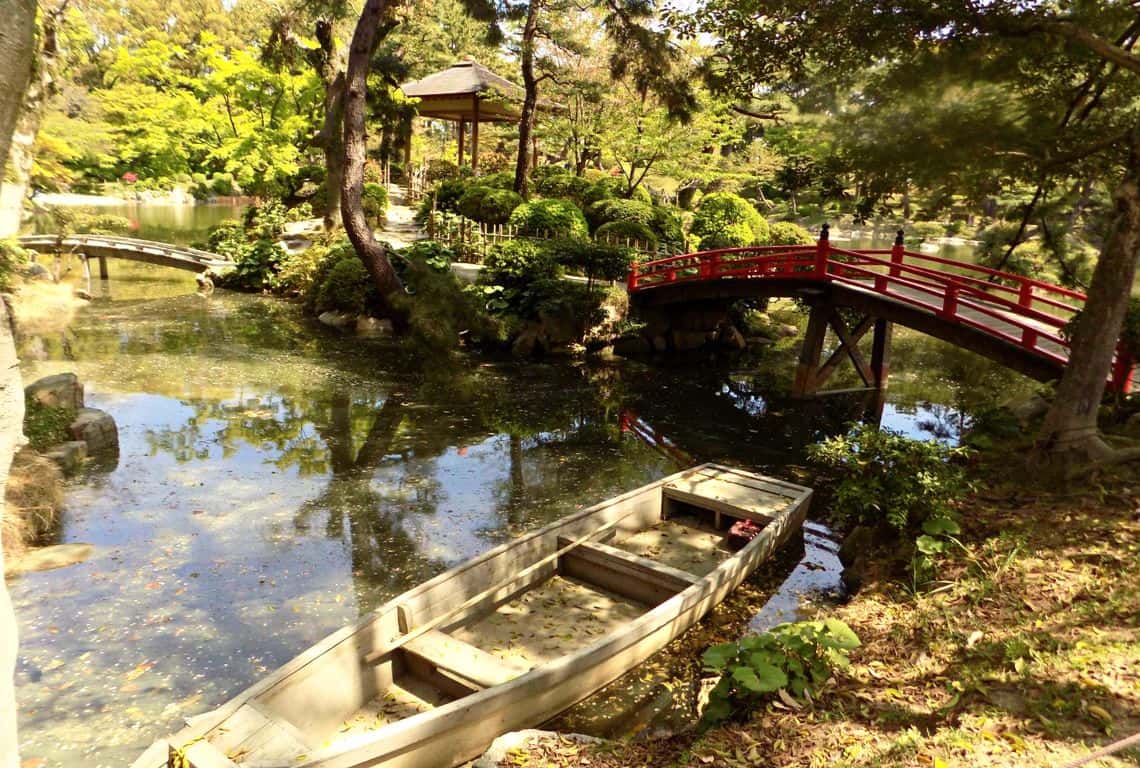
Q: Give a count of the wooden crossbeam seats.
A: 3